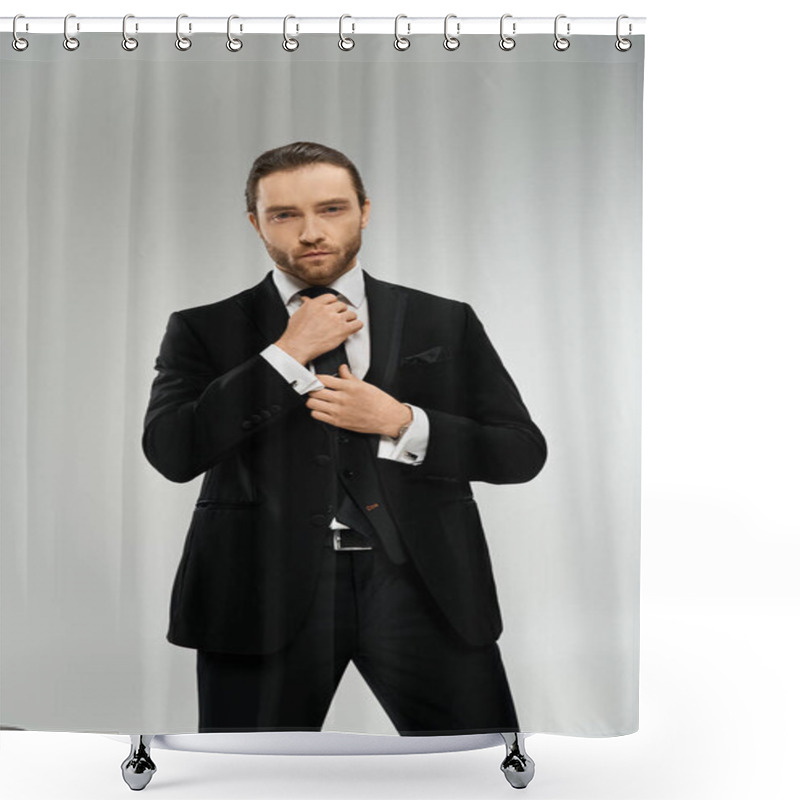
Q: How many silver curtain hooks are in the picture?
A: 12